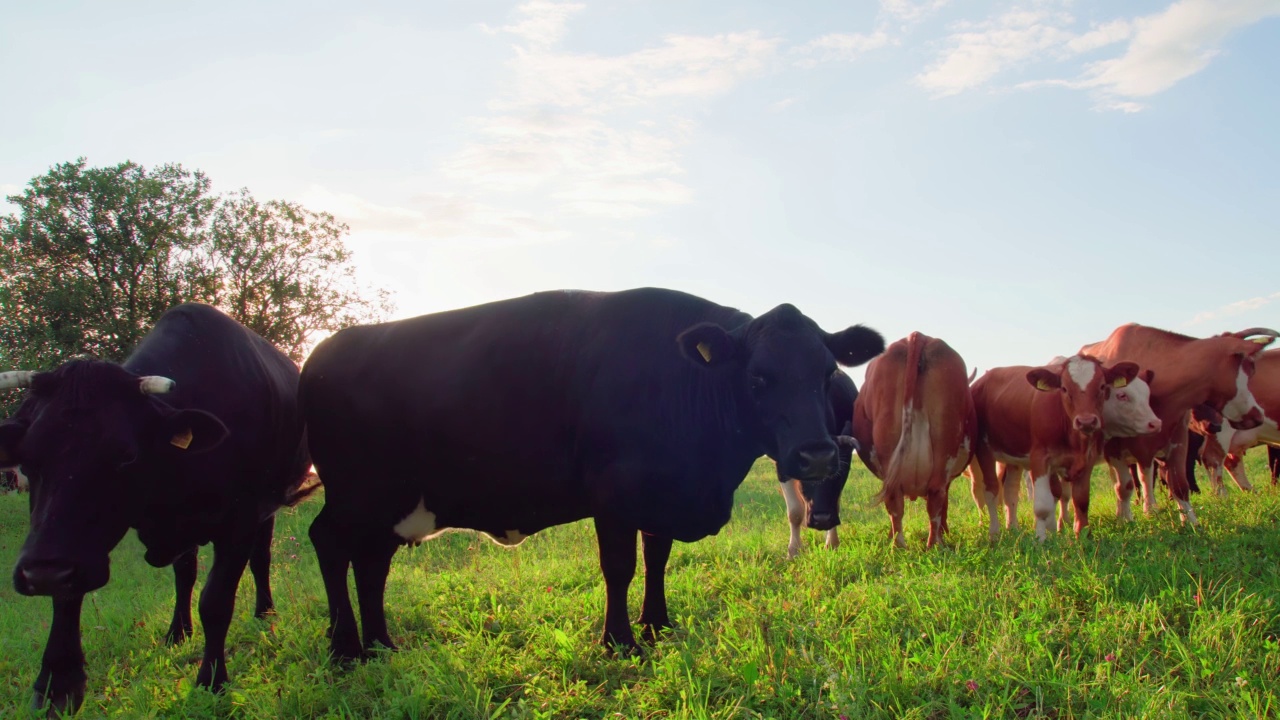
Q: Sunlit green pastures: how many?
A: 1